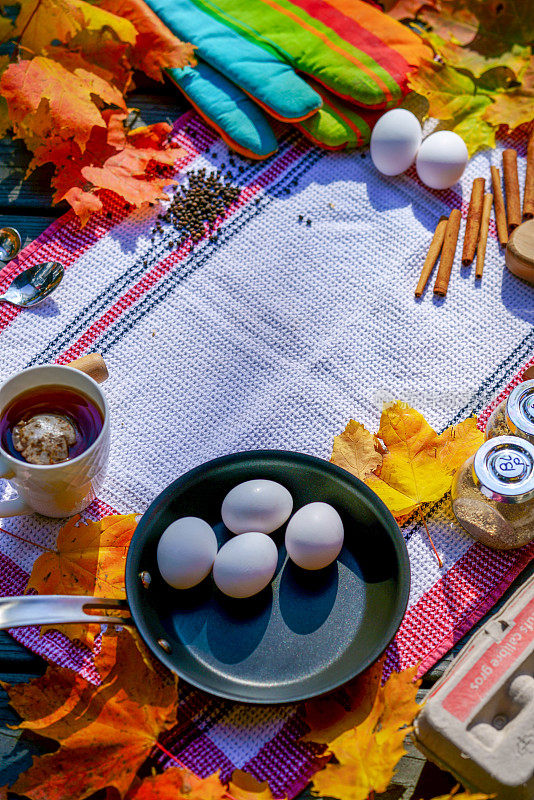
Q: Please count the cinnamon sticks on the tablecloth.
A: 7